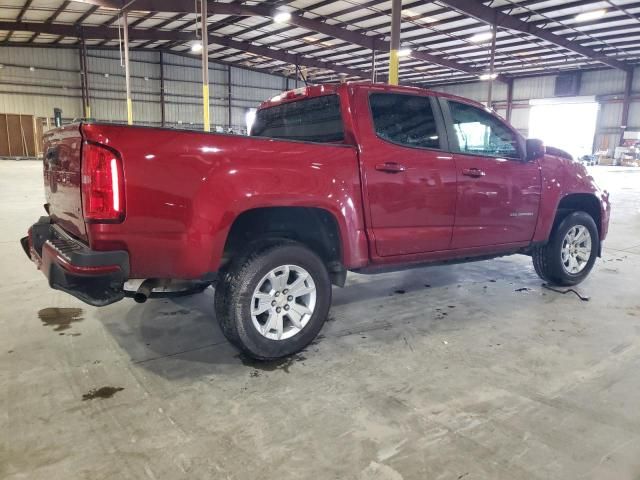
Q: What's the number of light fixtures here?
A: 6